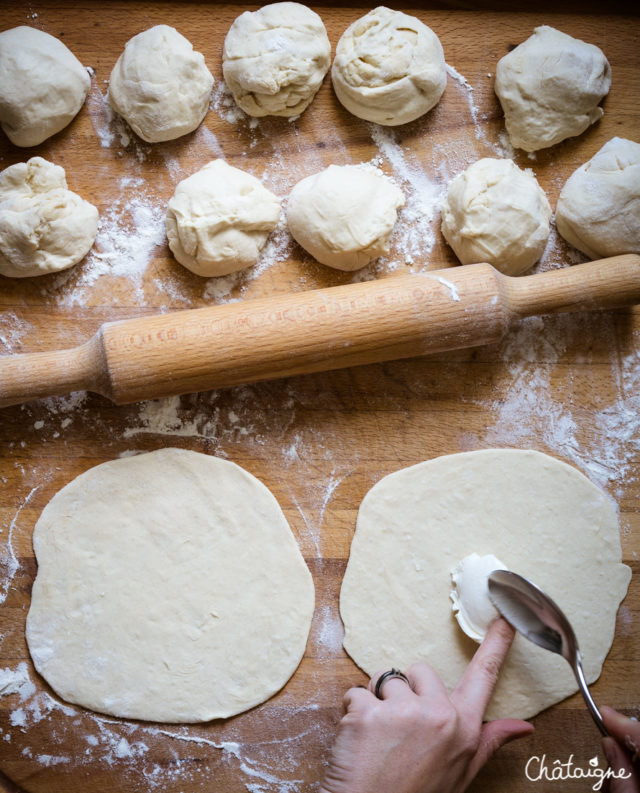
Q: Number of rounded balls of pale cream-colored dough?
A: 10